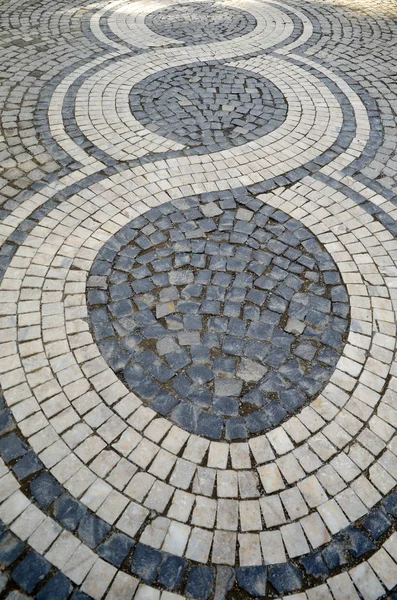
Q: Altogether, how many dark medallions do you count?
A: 3